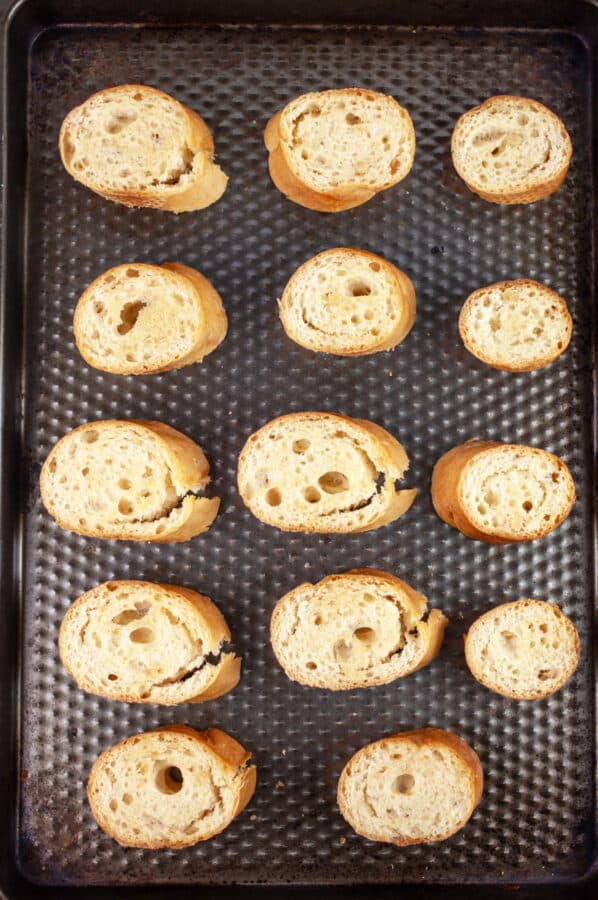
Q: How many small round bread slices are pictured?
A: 14